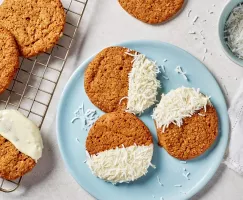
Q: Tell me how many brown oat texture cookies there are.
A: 7